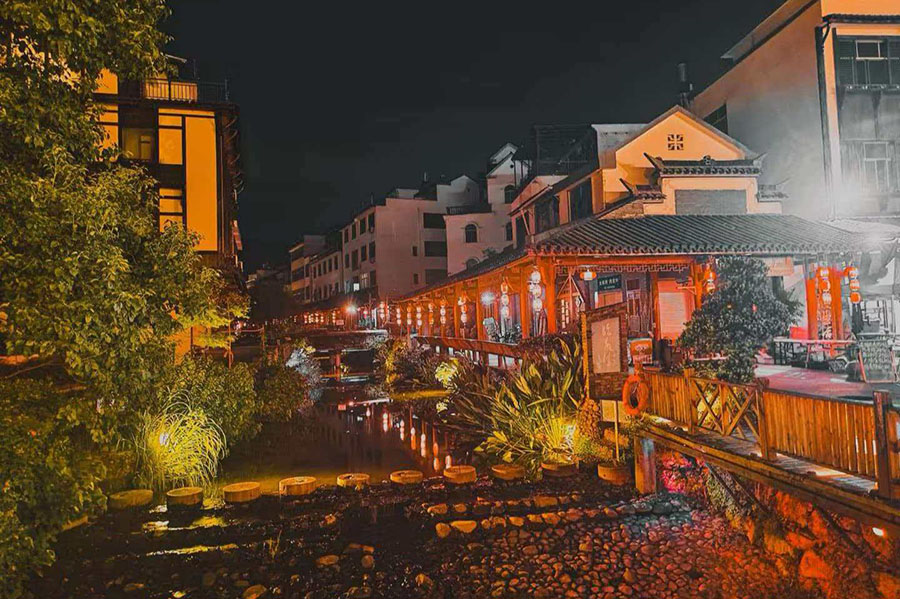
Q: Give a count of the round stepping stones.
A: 10